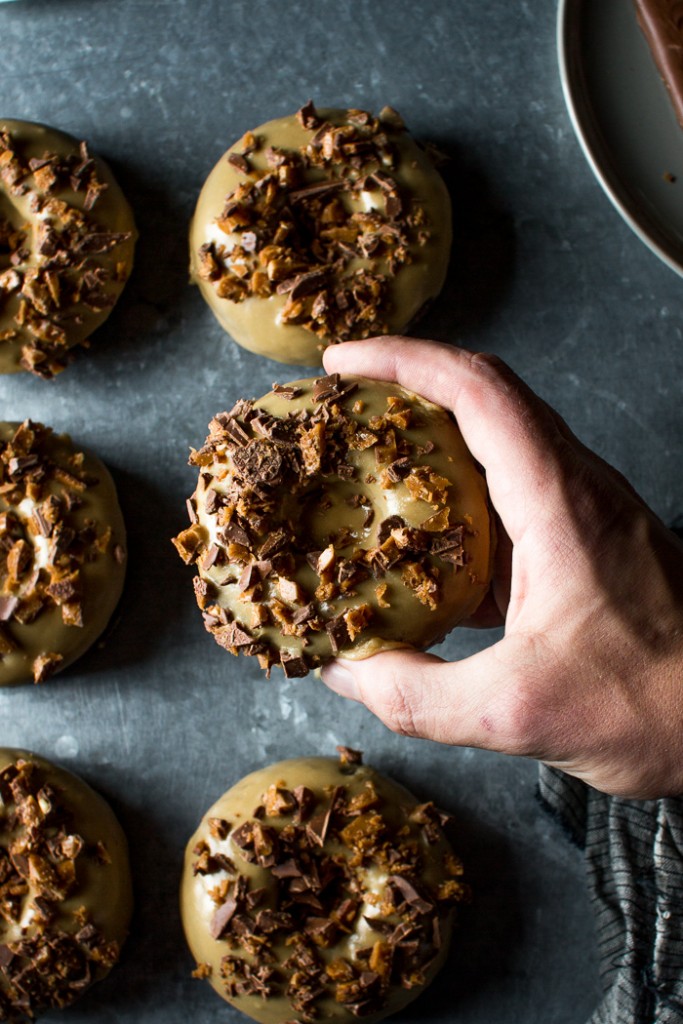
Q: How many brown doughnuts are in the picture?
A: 6